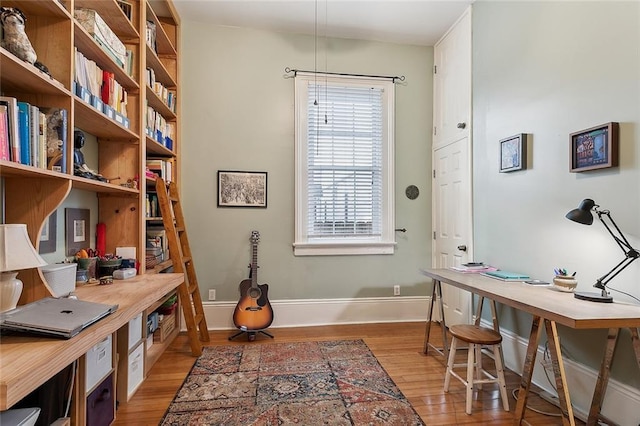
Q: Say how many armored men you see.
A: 0